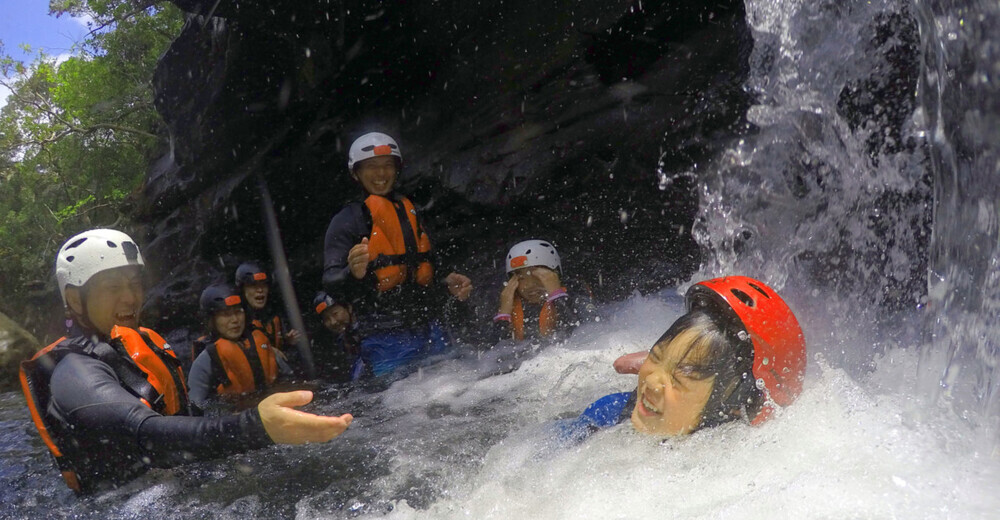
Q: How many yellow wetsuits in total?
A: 0